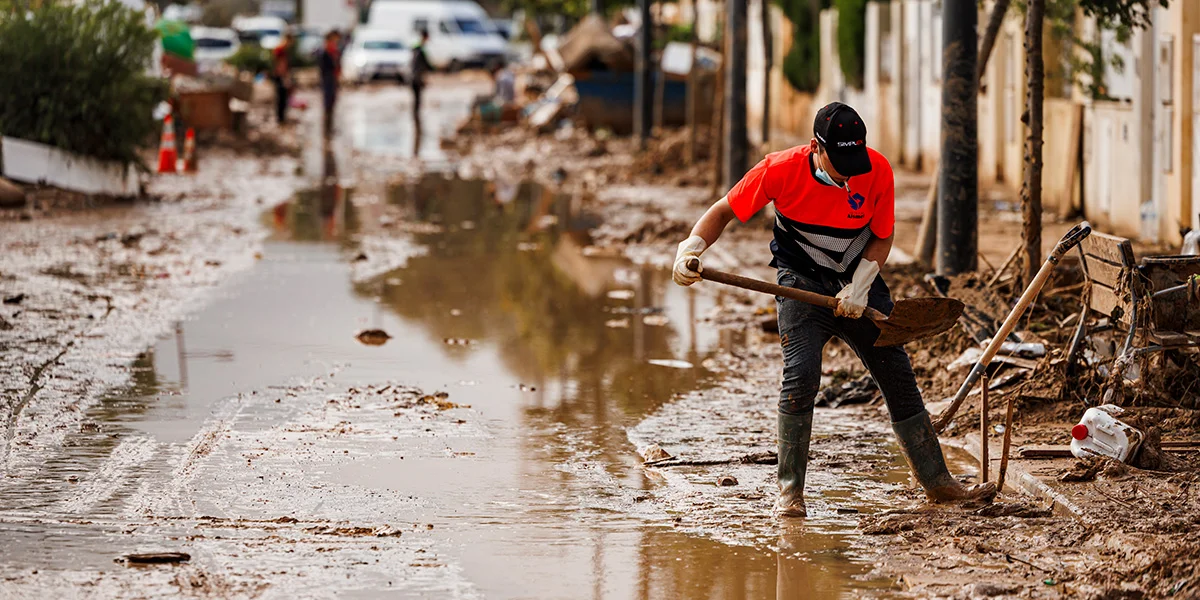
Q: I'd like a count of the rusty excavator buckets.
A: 0